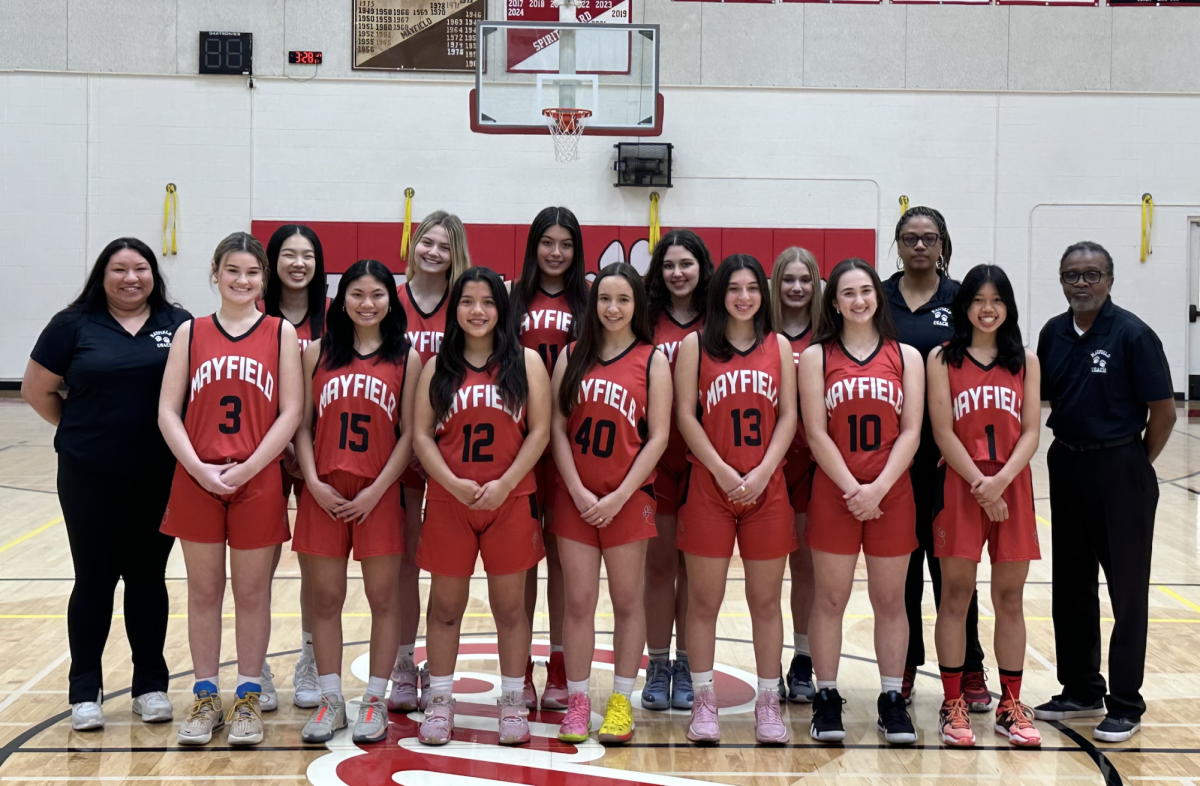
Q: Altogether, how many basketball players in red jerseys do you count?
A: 12